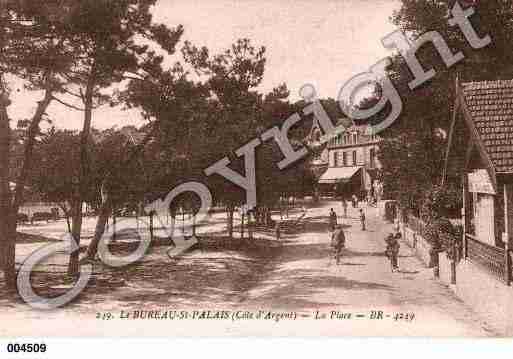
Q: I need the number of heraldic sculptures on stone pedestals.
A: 0